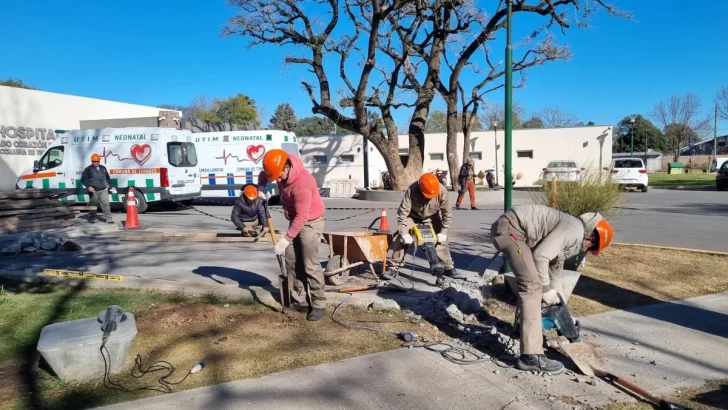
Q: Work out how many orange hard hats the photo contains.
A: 5